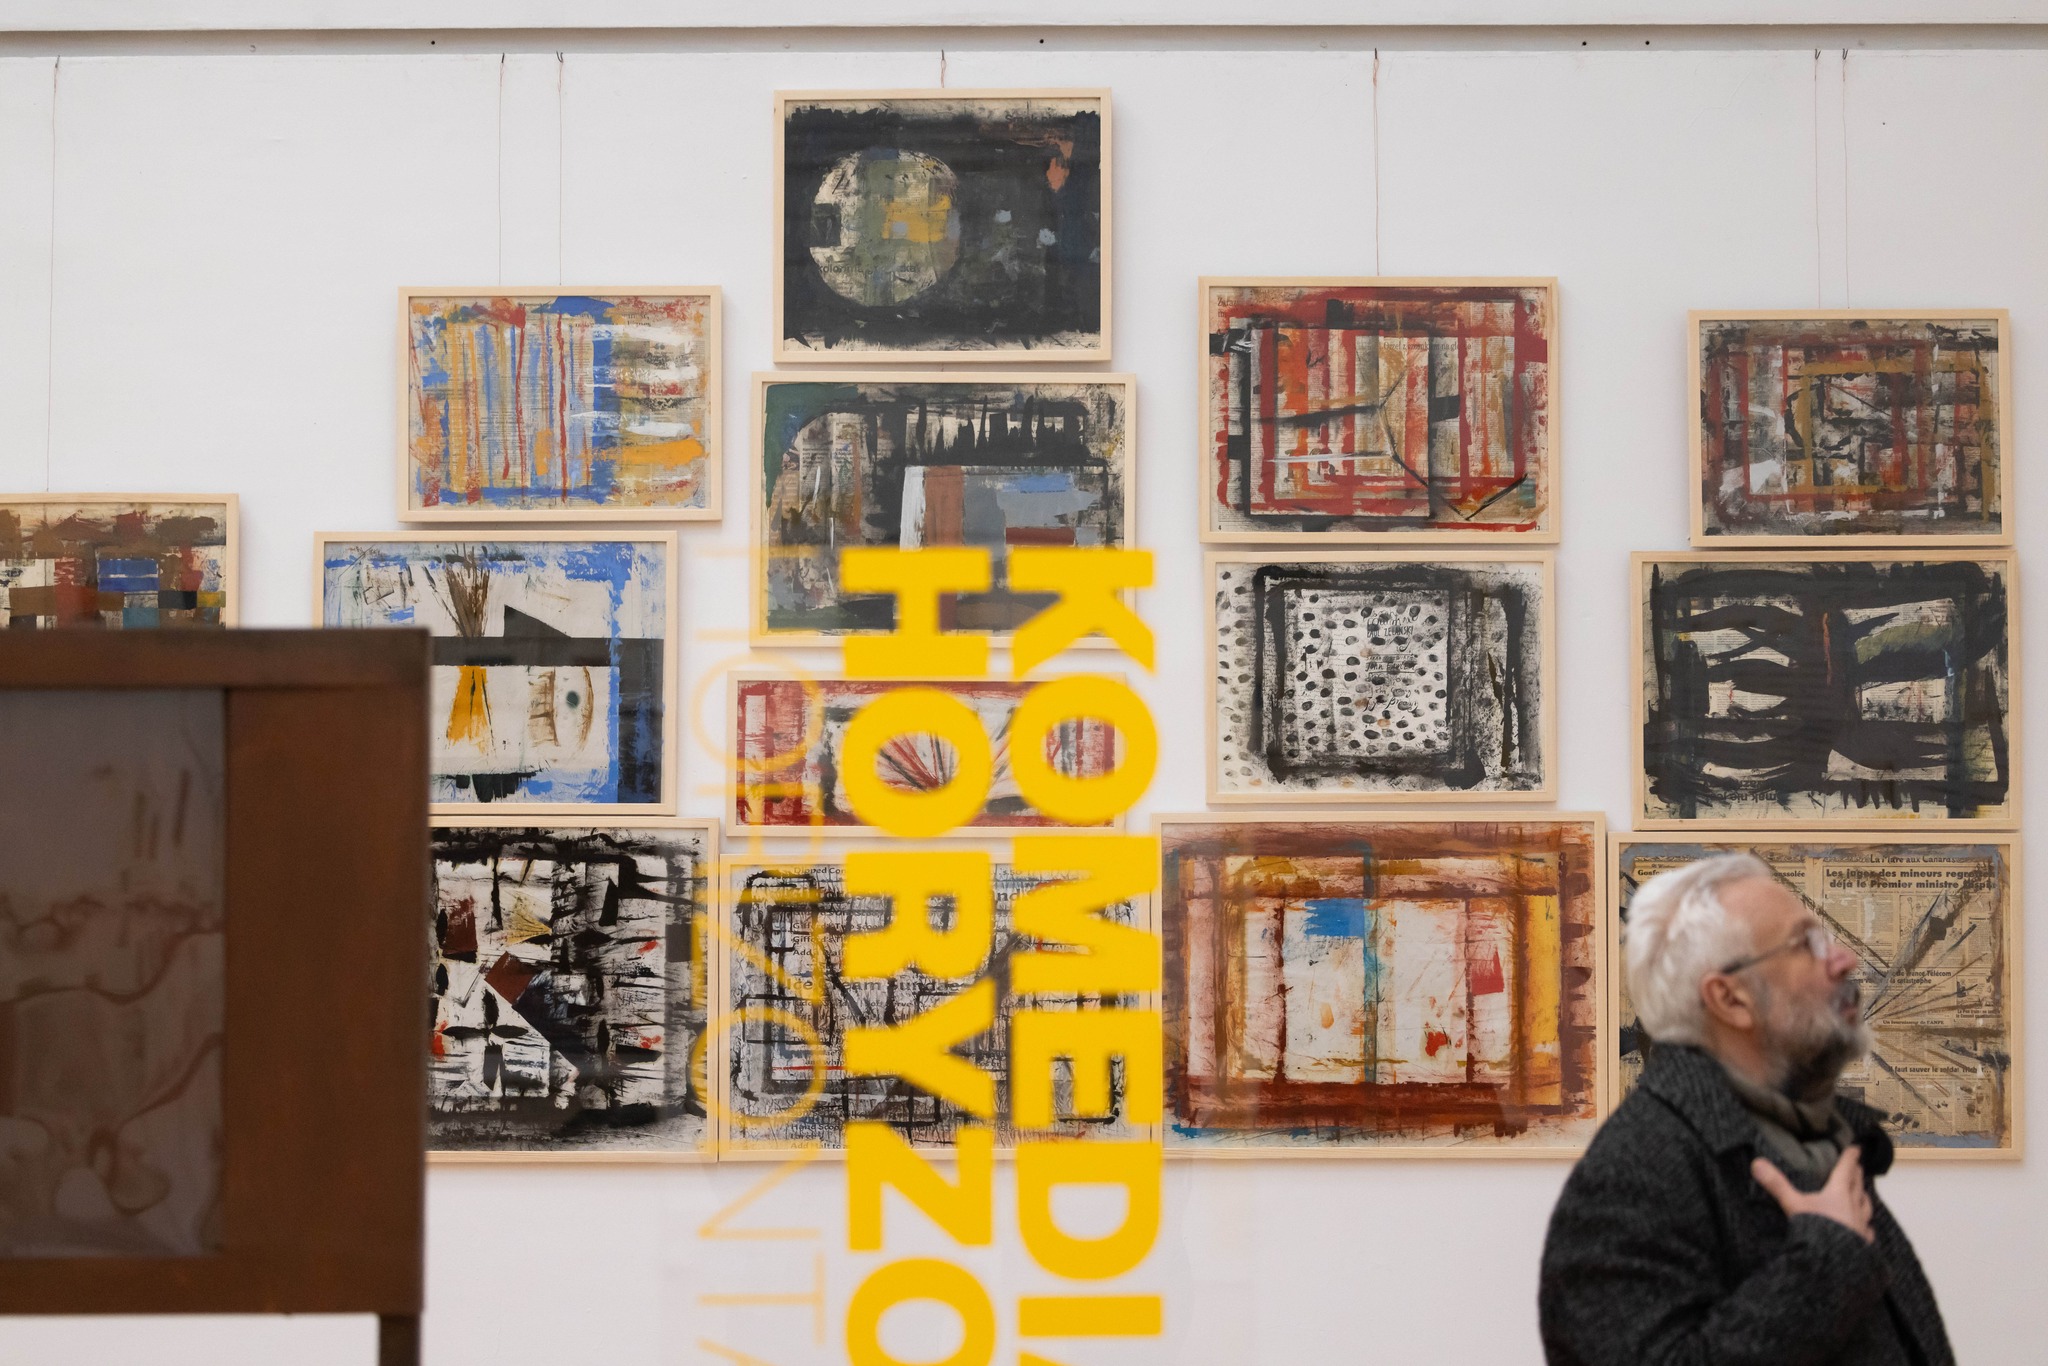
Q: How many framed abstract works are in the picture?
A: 14